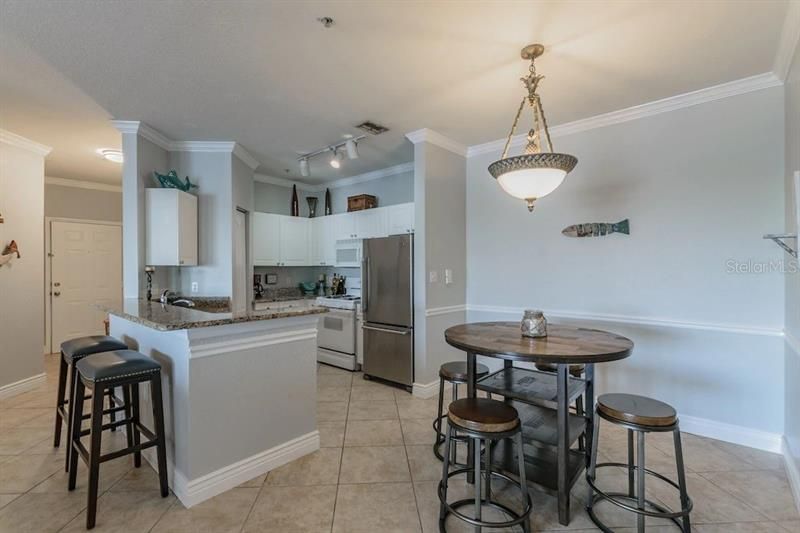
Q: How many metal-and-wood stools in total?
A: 4